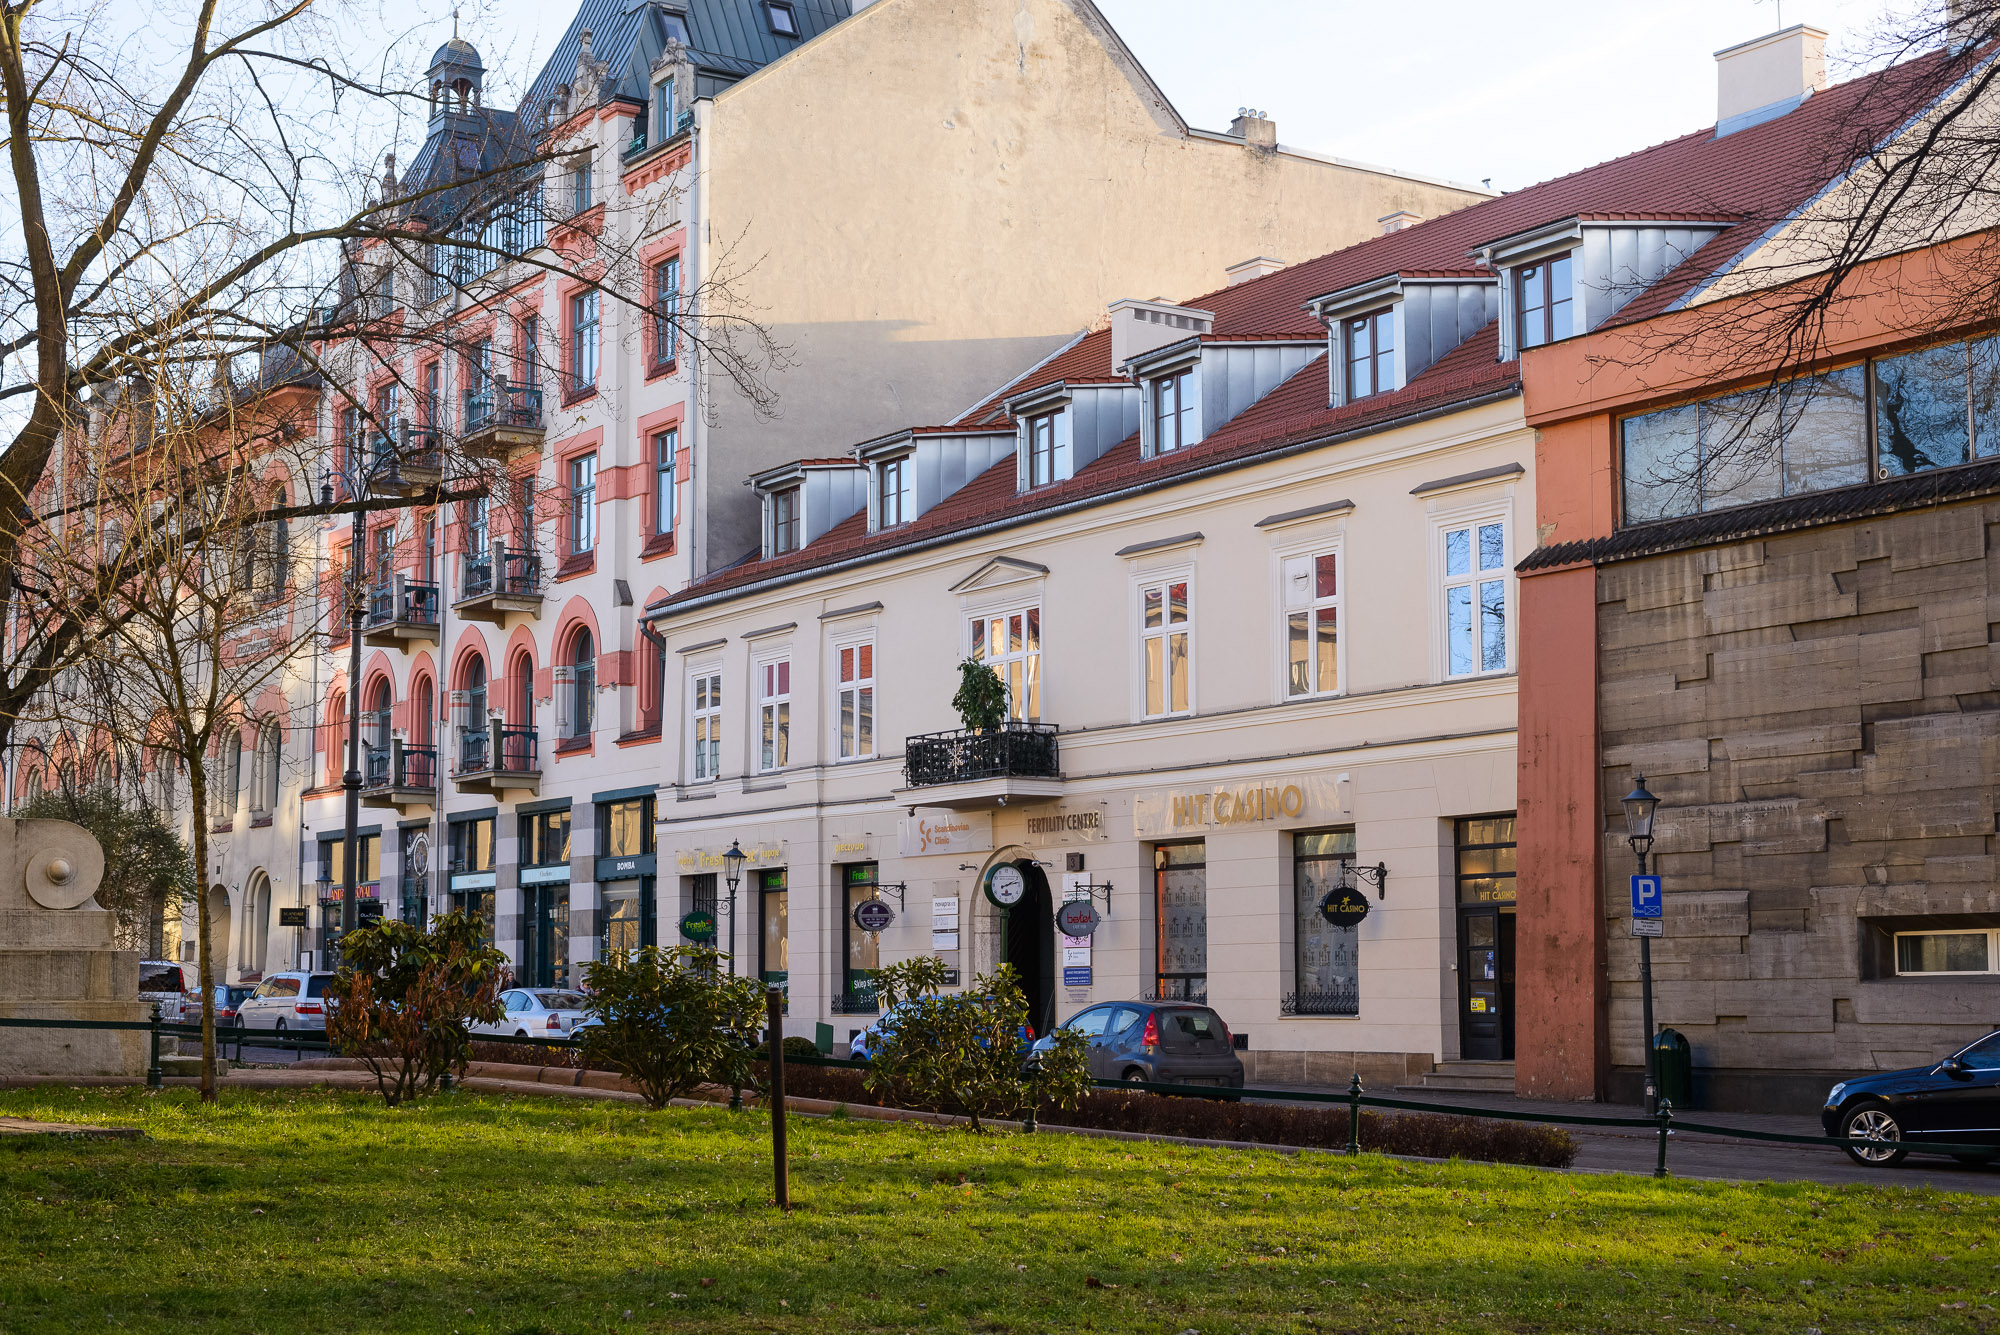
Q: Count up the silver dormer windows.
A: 6